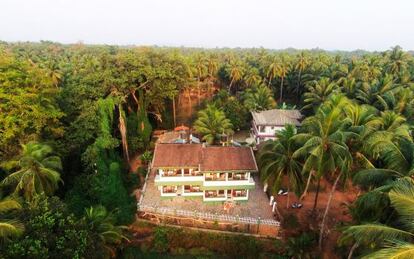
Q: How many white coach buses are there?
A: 0